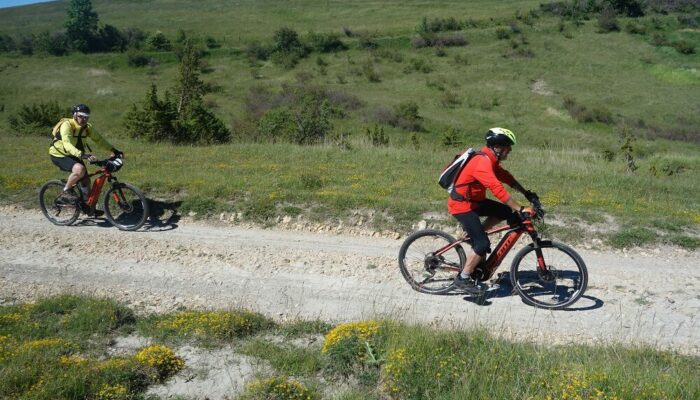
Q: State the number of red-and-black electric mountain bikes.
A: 2